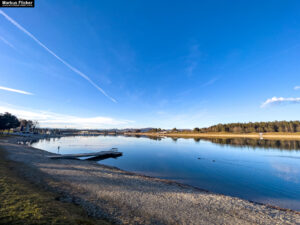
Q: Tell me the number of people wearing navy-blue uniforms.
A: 0